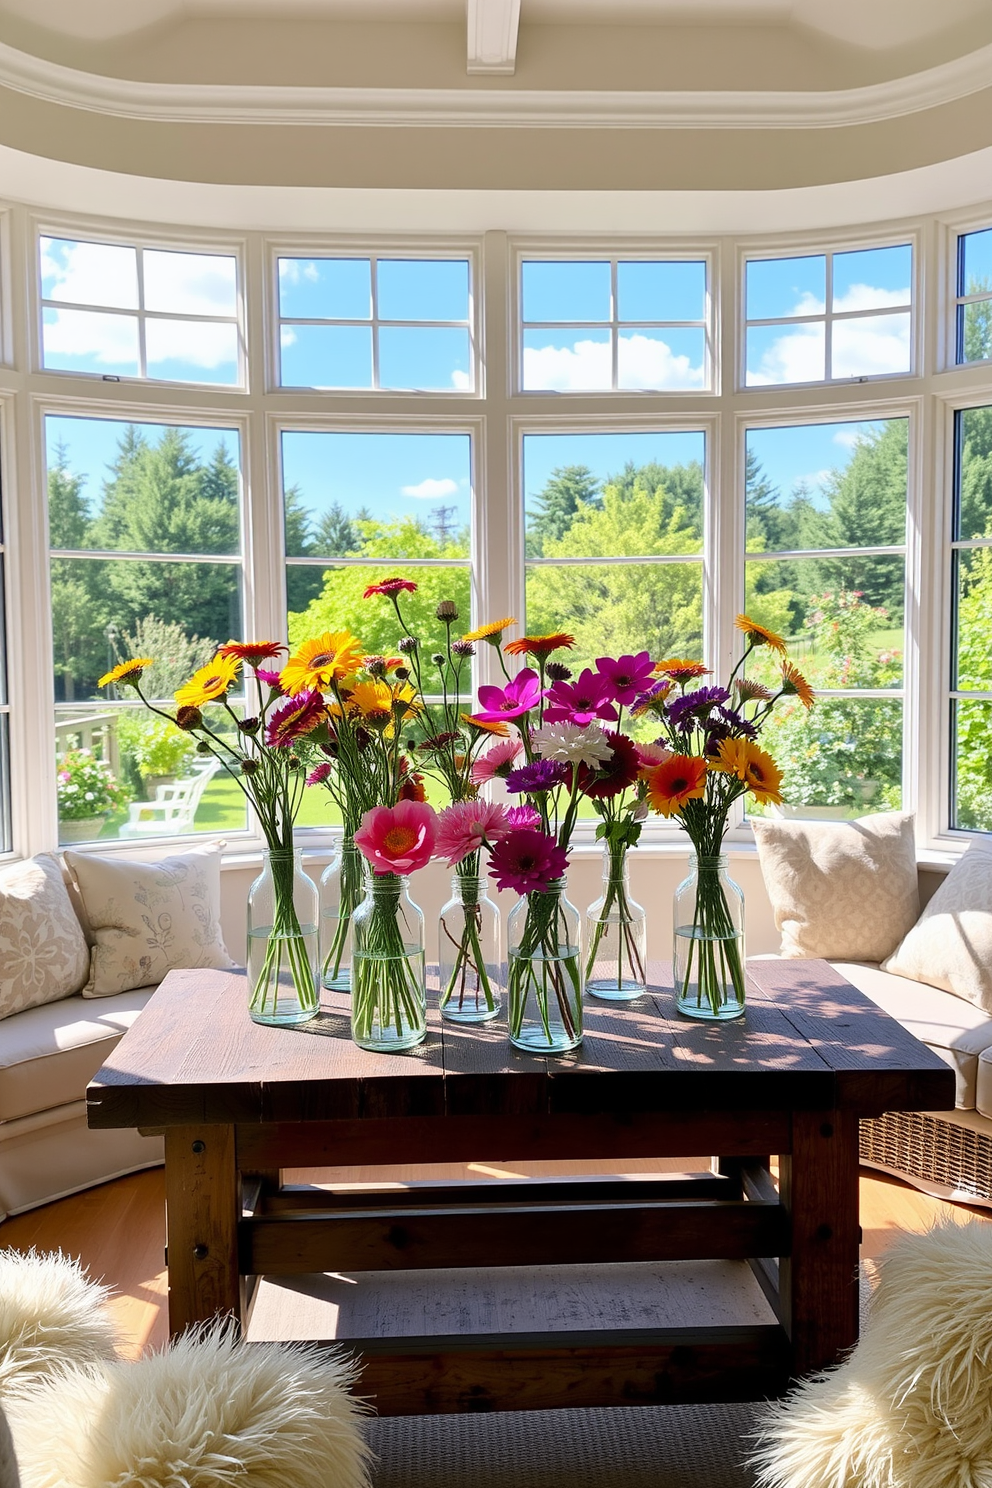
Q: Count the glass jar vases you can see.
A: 7